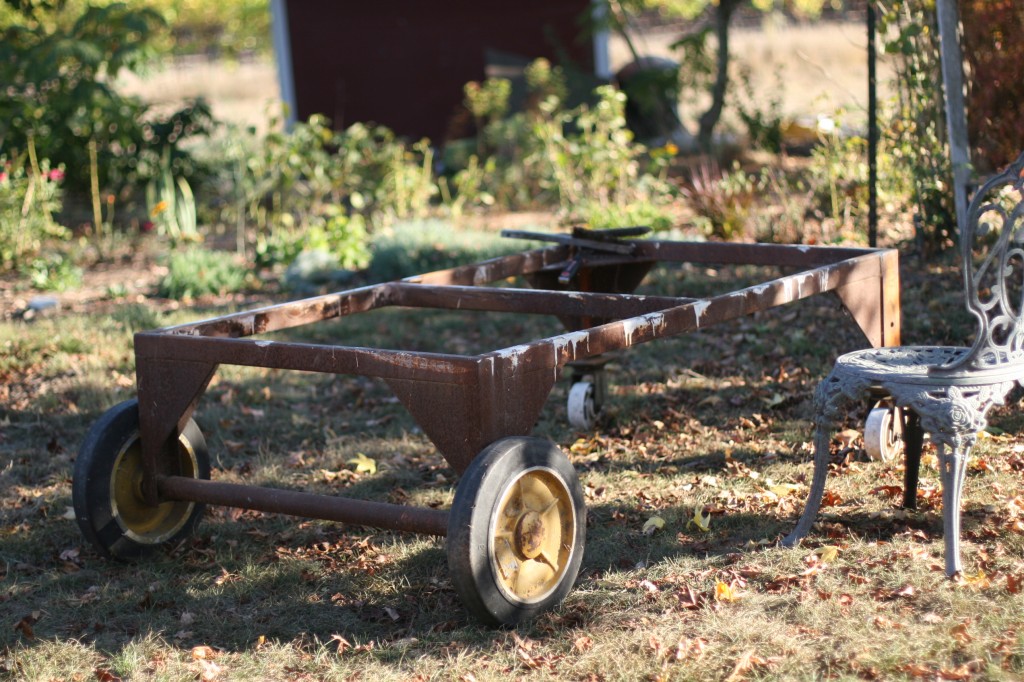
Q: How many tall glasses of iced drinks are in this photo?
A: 0